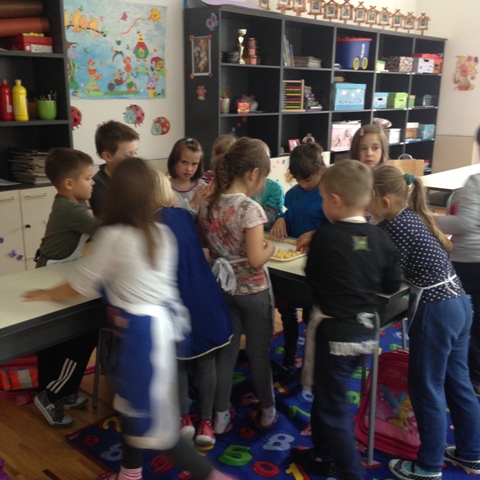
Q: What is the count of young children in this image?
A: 12